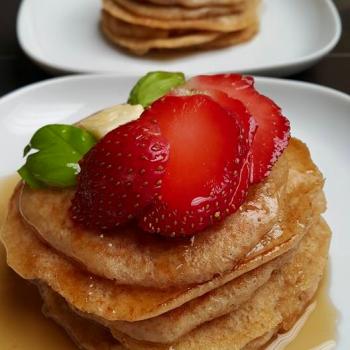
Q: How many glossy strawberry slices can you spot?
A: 4